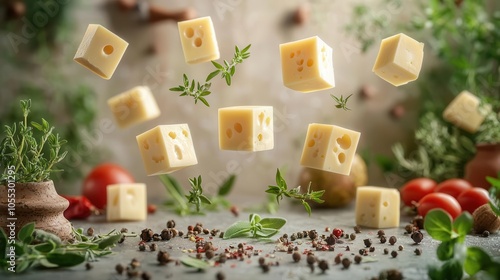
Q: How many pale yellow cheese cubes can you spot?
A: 11